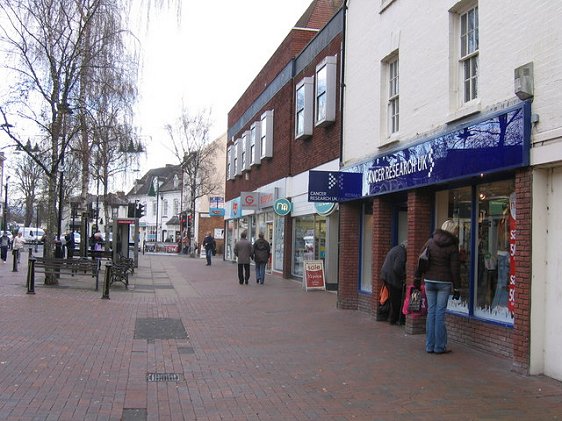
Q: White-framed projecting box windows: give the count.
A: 7